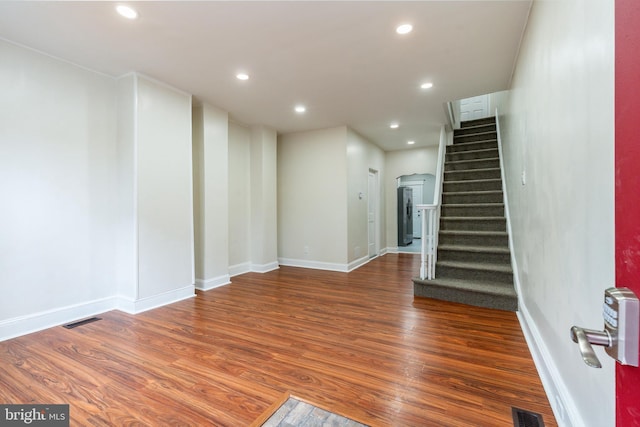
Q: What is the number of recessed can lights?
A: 7